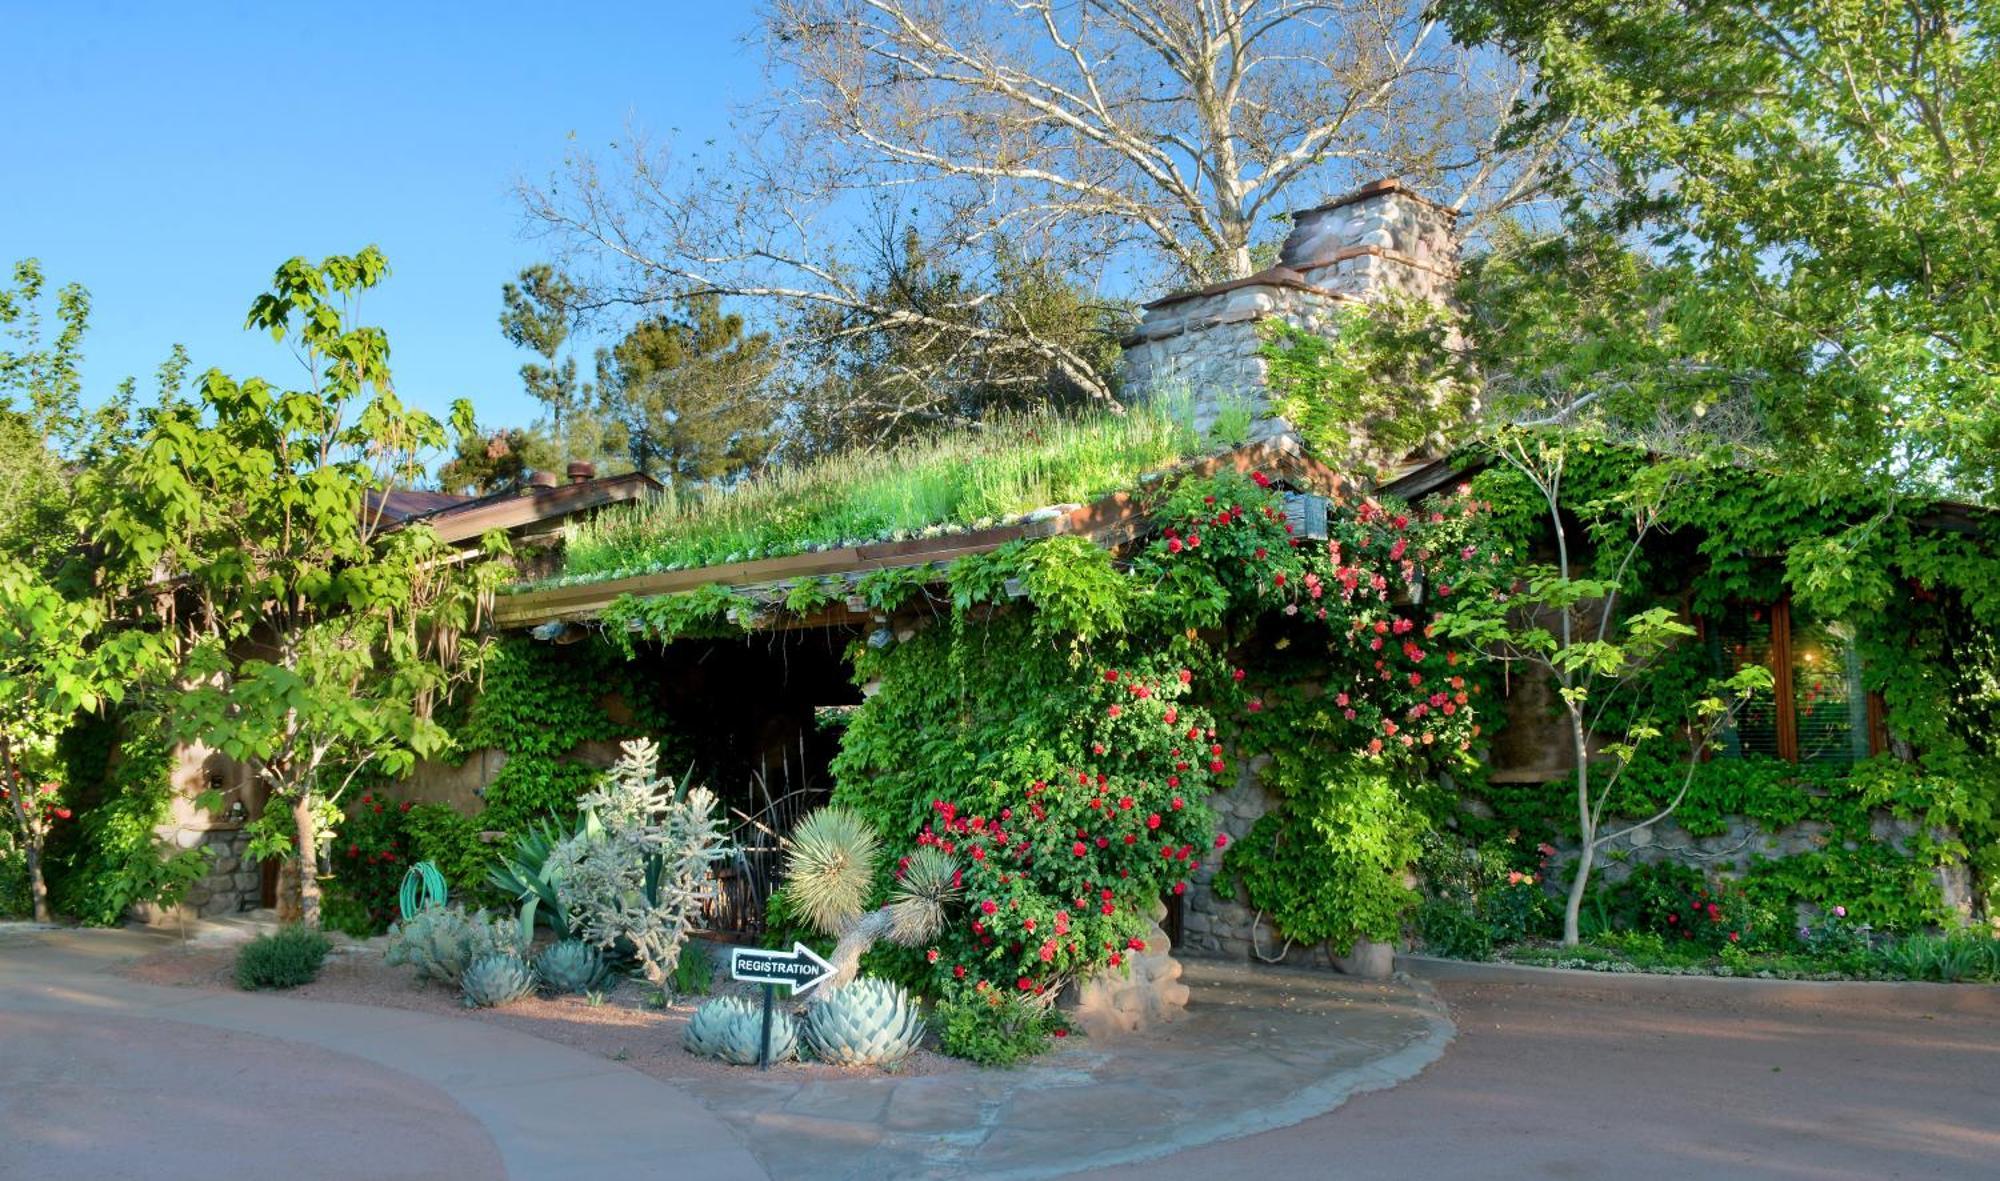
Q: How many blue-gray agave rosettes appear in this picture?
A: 5